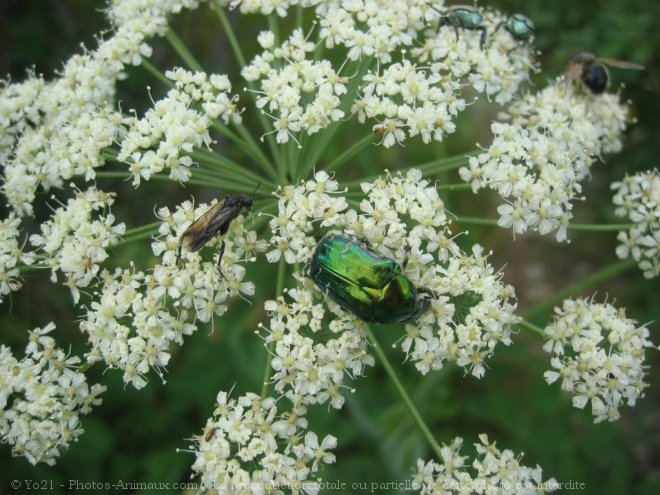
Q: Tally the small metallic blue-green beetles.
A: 2